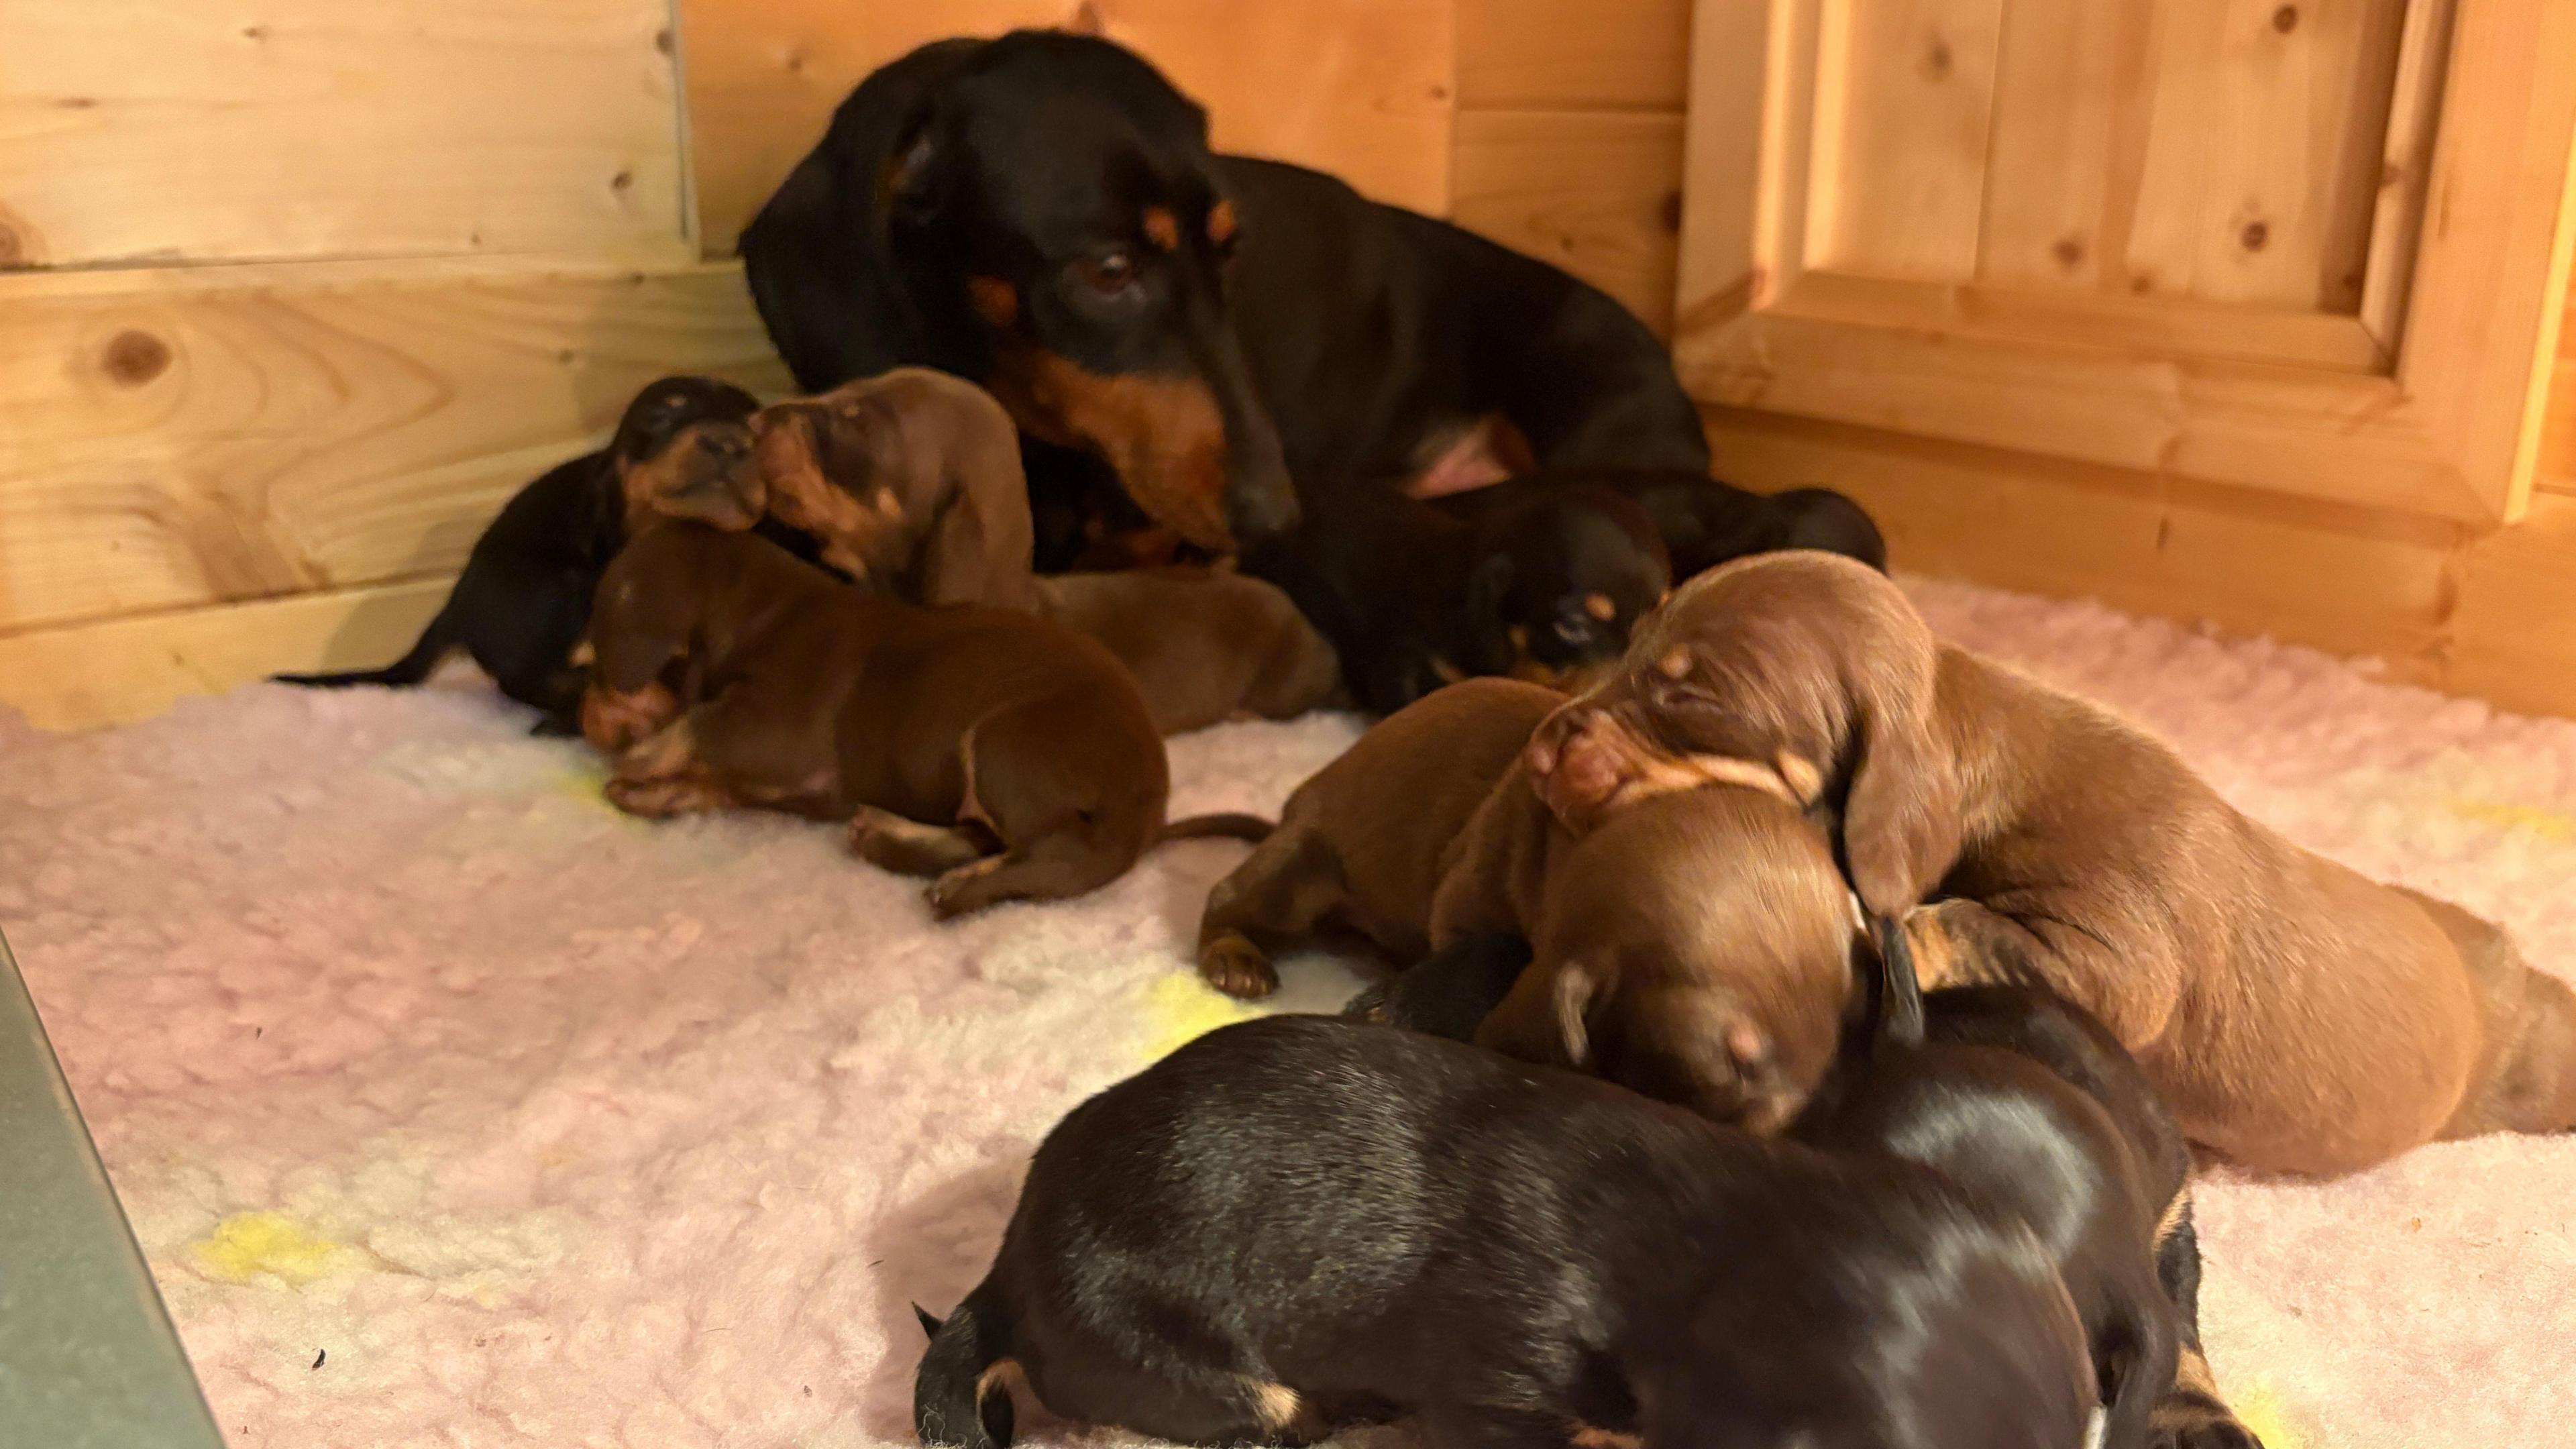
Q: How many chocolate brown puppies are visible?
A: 4